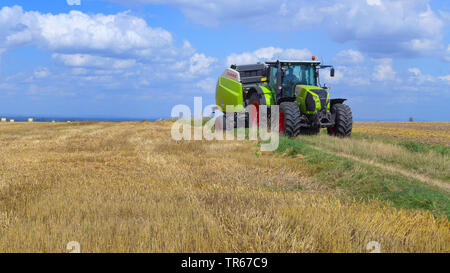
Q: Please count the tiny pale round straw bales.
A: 5